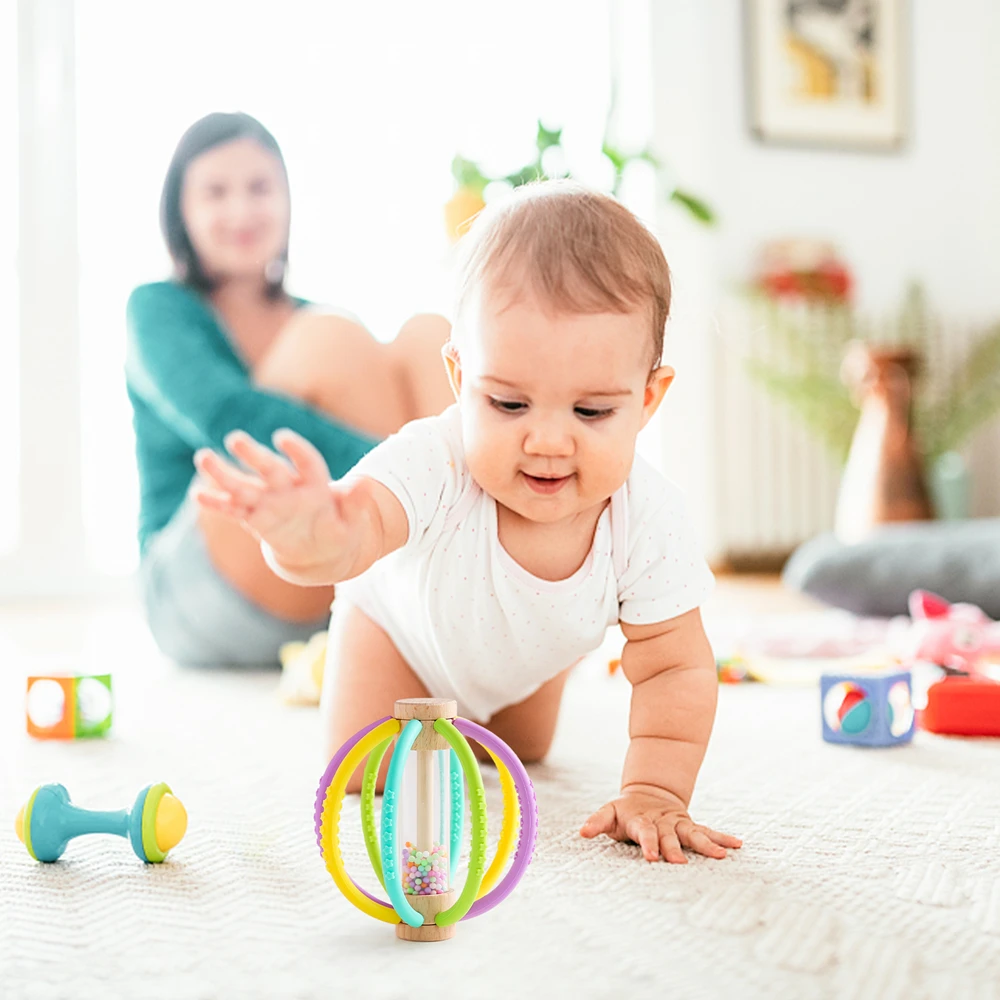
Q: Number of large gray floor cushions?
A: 1